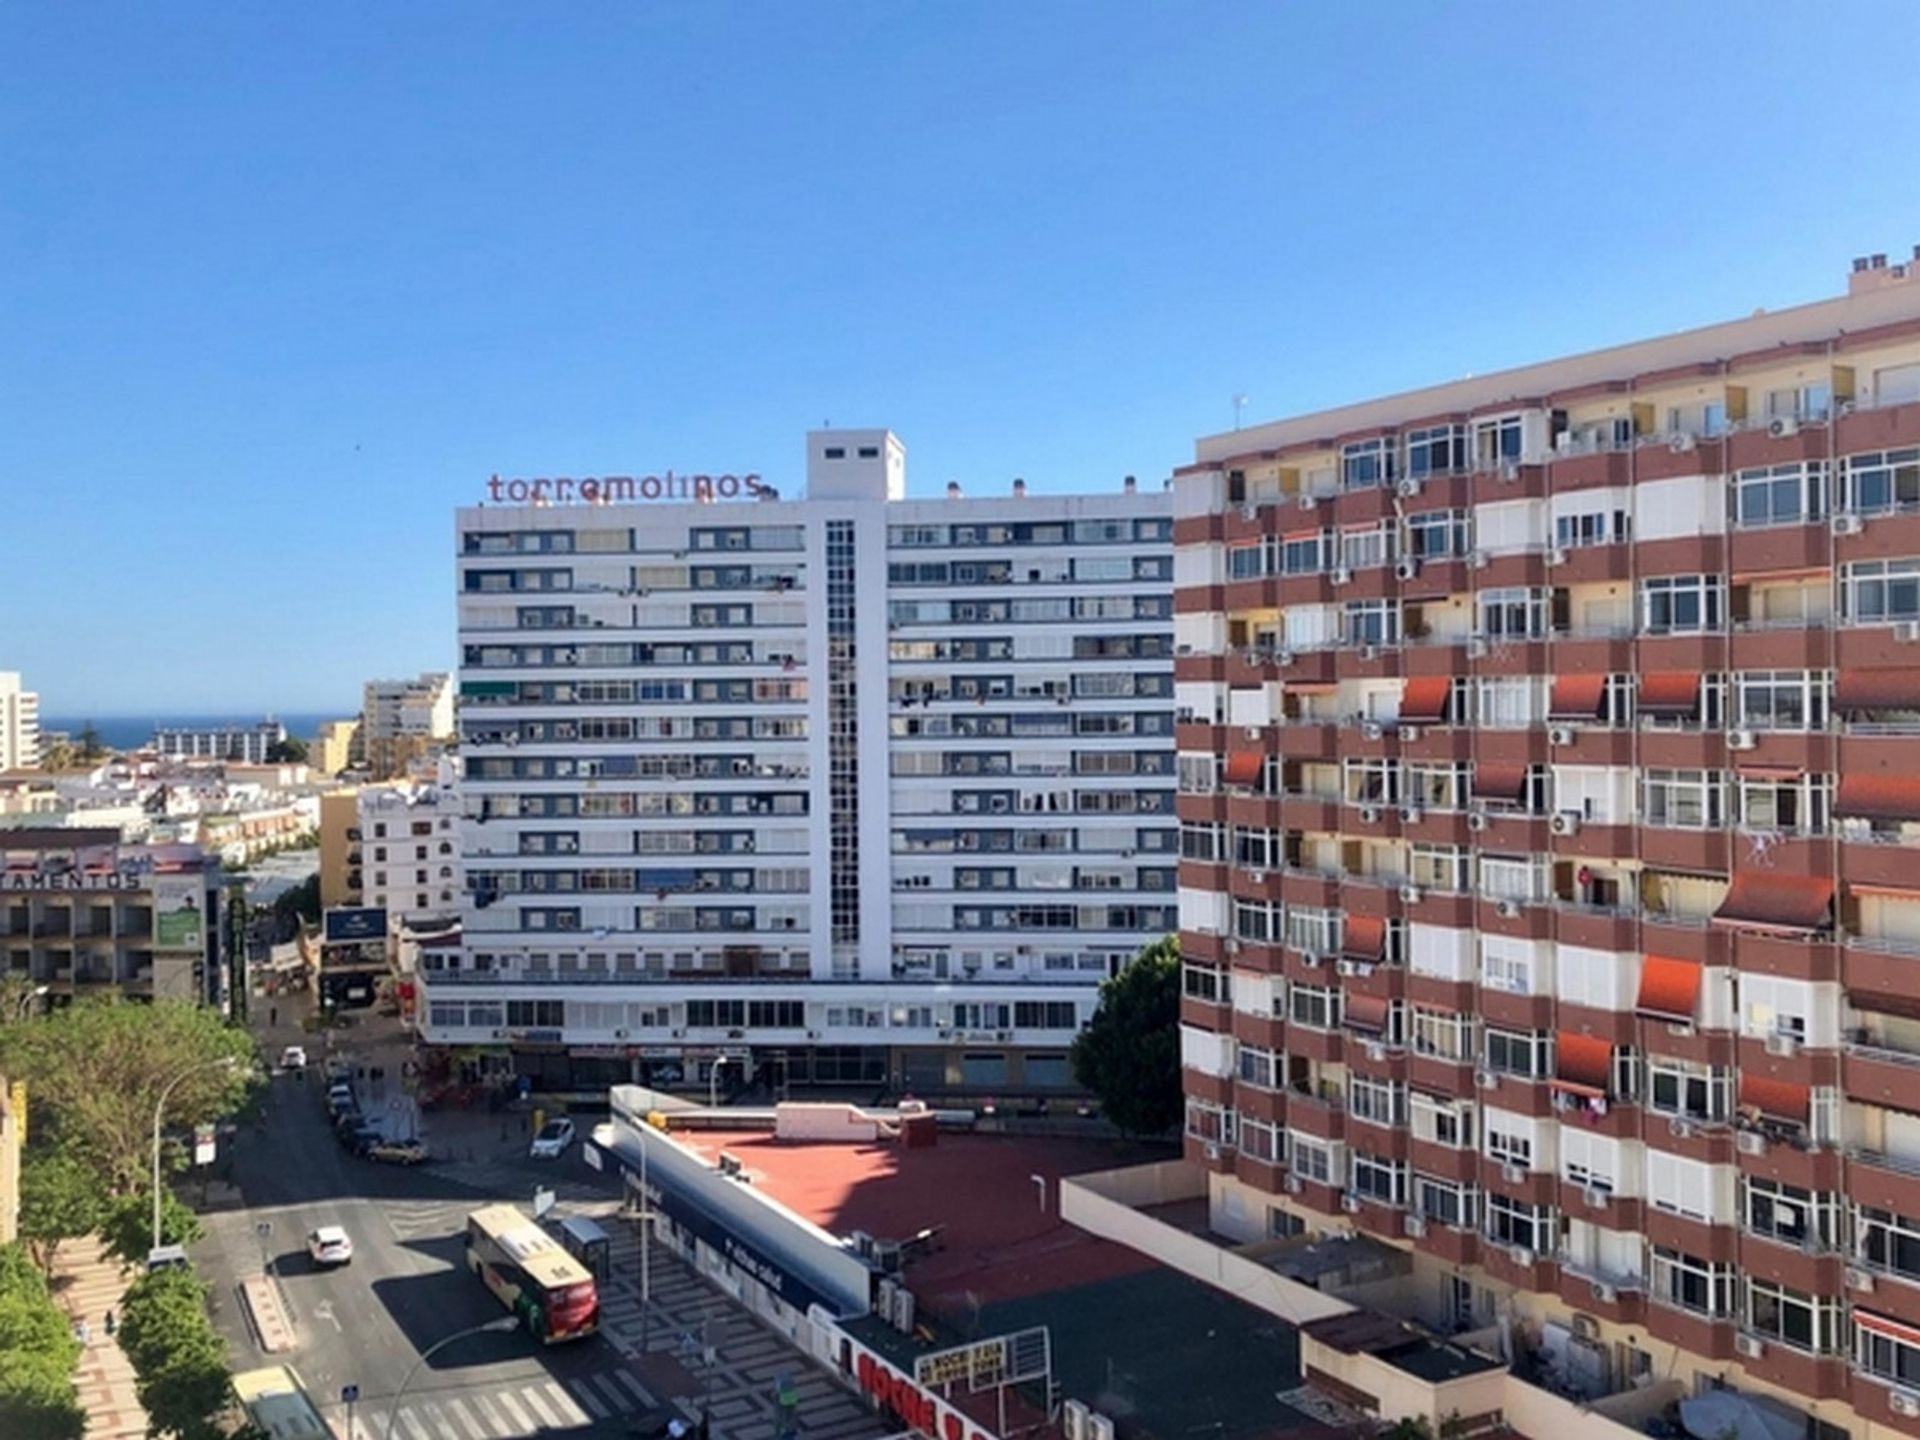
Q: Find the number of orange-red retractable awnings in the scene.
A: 13